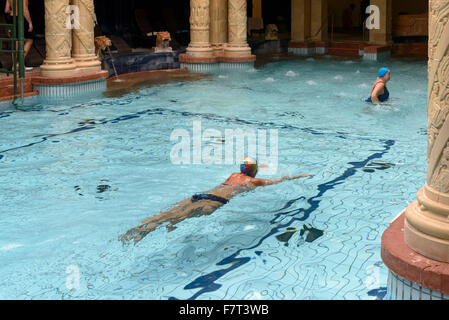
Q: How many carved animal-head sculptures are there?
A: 3